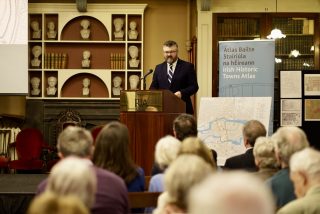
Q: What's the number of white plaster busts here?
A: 13